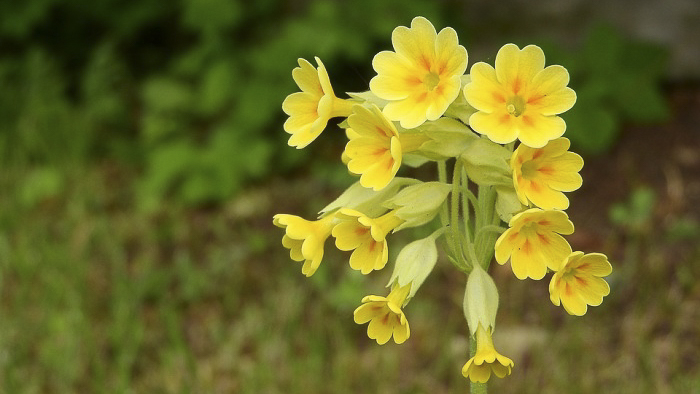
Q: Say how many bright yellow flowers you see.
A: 11